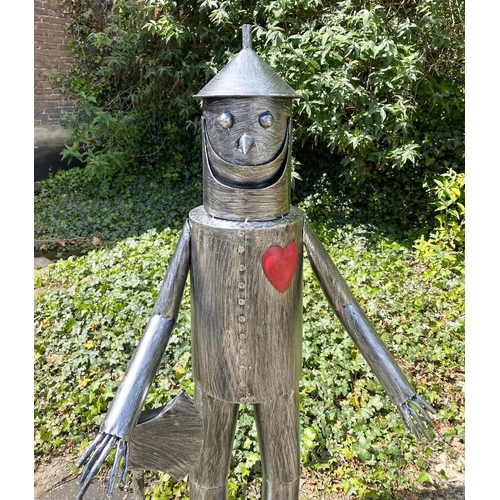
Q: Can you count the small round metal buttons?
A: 11